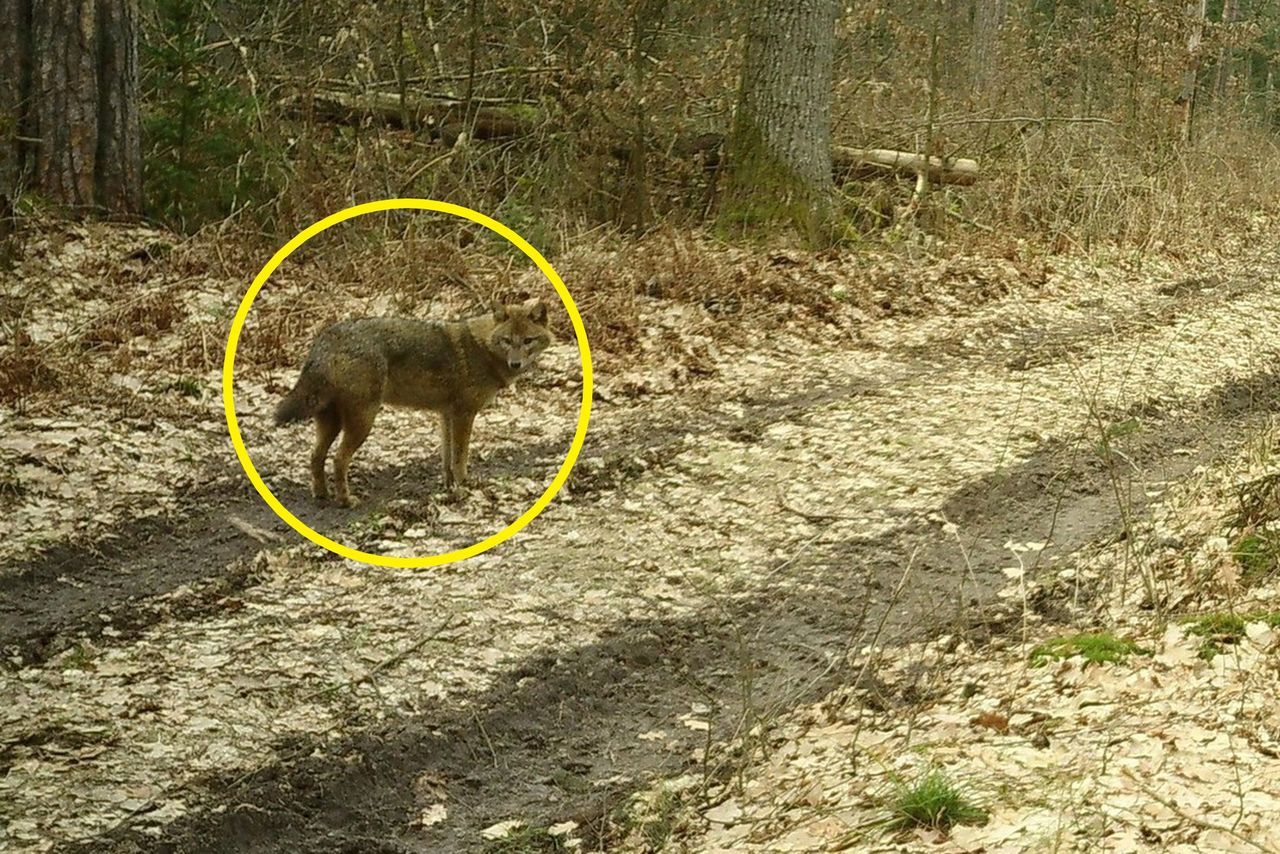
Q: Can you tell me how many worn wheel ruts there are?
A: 2